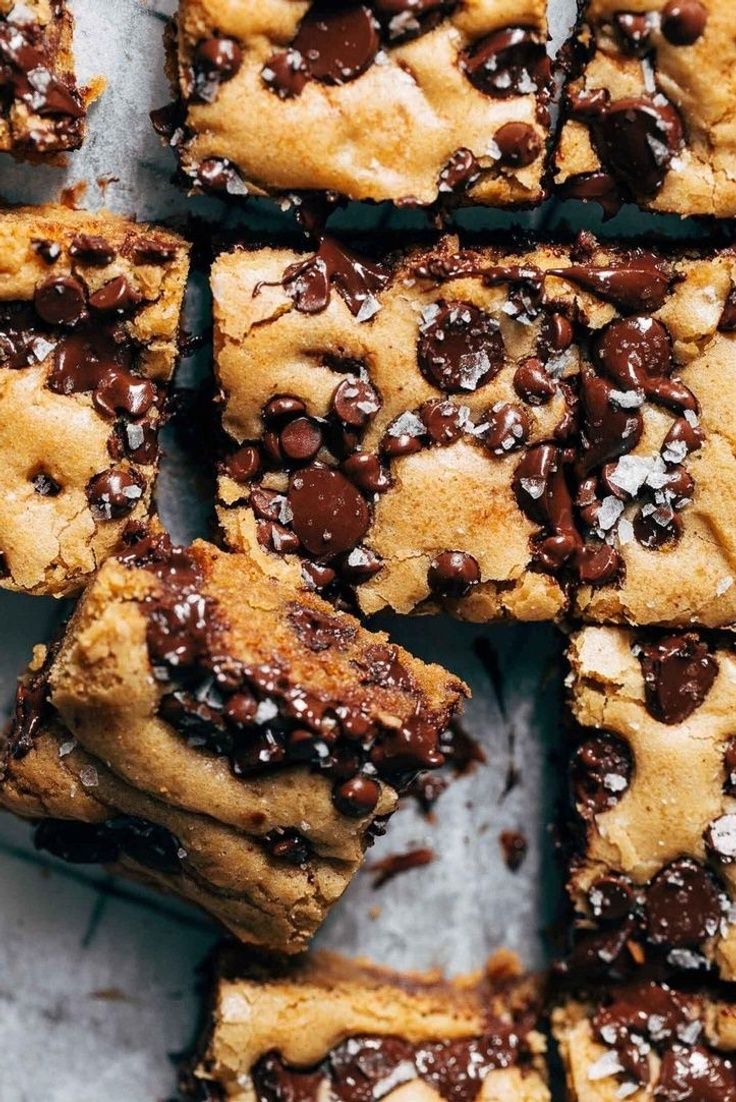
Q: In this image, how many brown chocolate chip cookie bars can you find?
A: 10